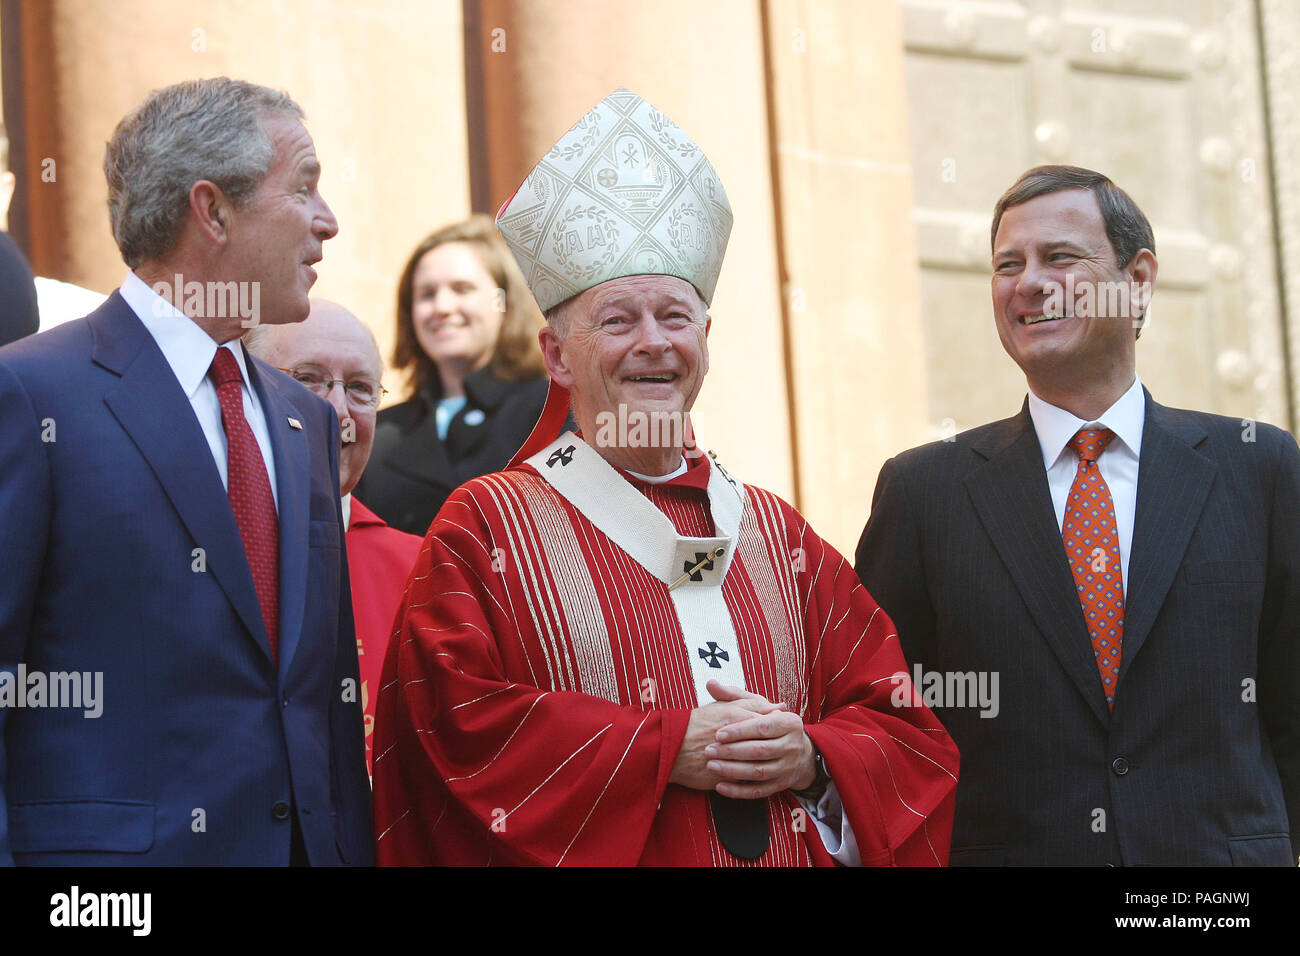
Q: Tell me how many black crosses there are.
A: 3